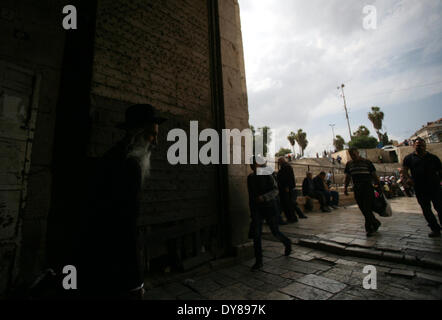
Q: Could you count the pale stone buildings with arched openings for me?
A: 1